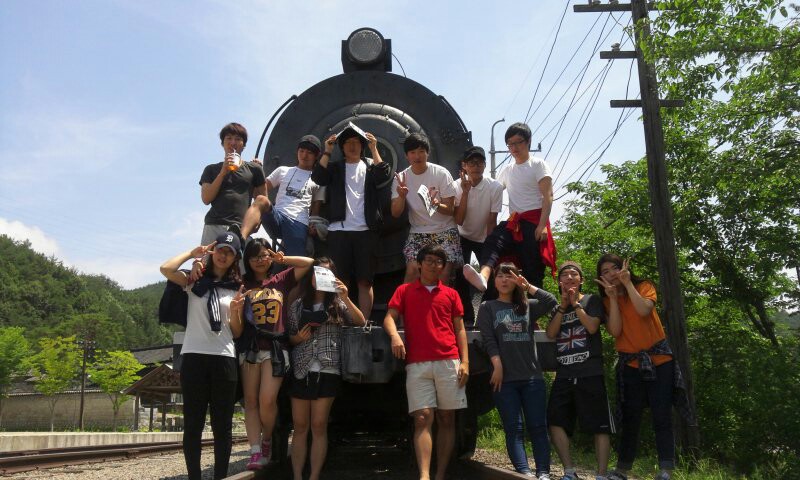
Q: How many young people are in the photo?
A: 13